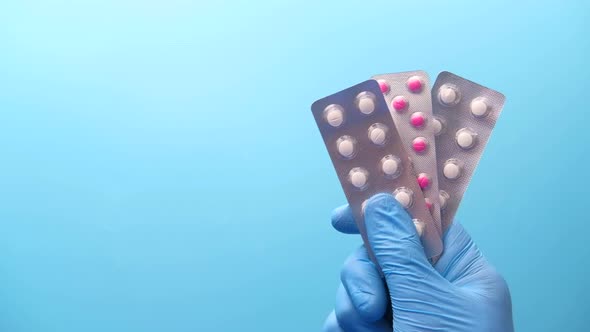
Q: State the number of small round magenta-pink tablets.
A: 7